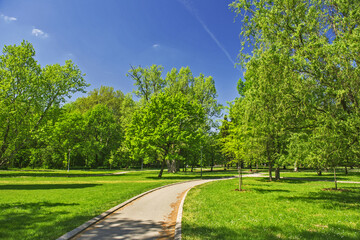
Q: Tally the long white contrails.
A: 1